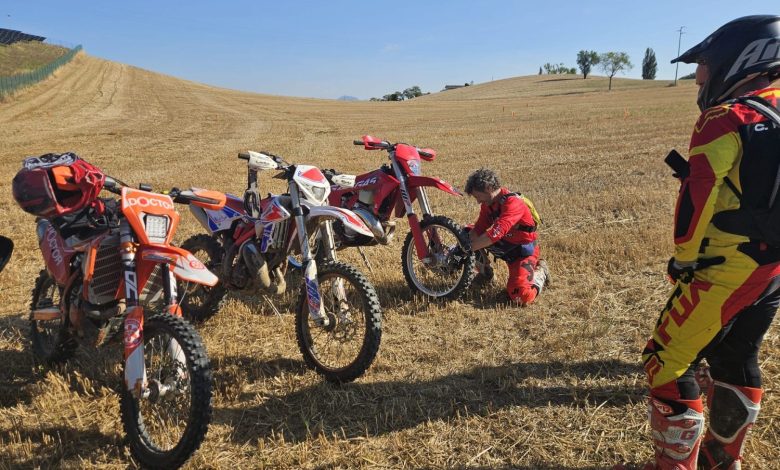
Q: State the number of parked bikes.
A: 3